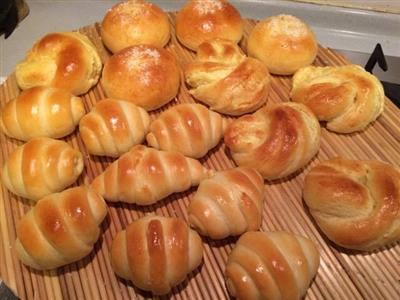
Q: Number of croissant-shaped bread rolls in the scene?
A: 9